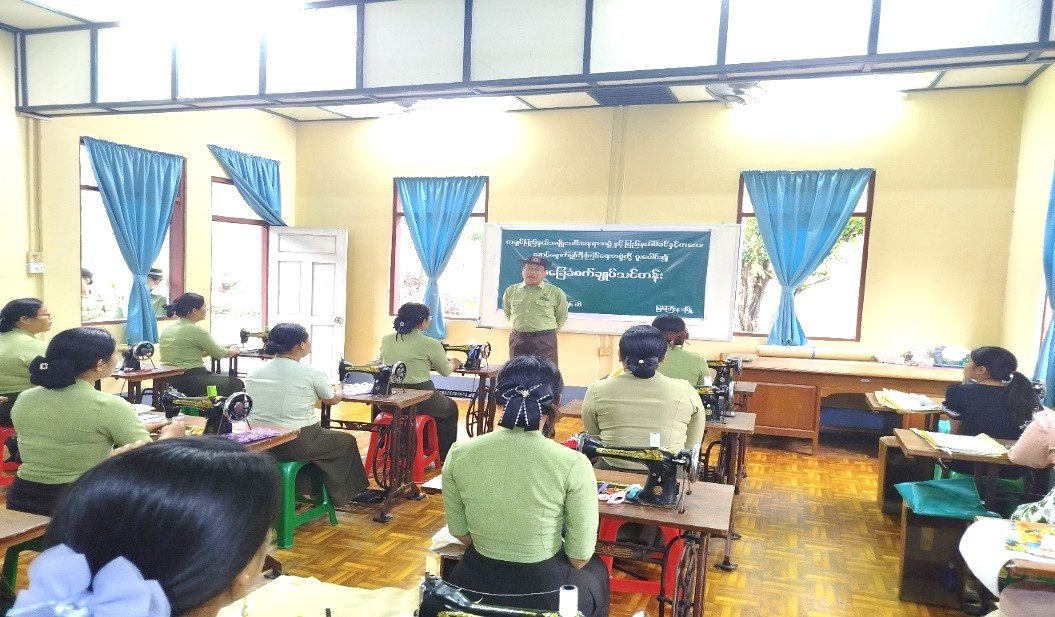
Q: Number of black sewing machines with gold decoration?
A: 9